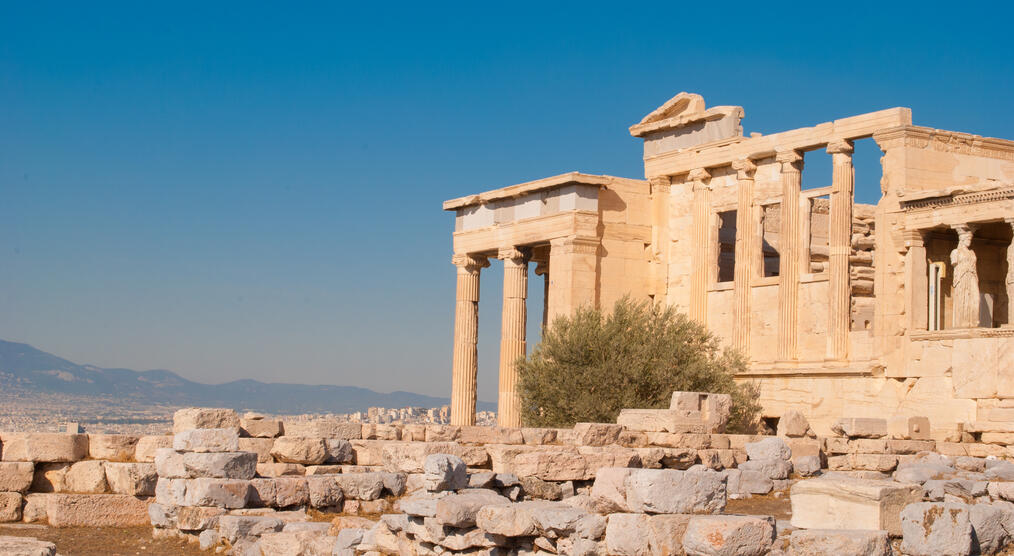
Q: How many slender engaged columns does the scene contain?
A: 4